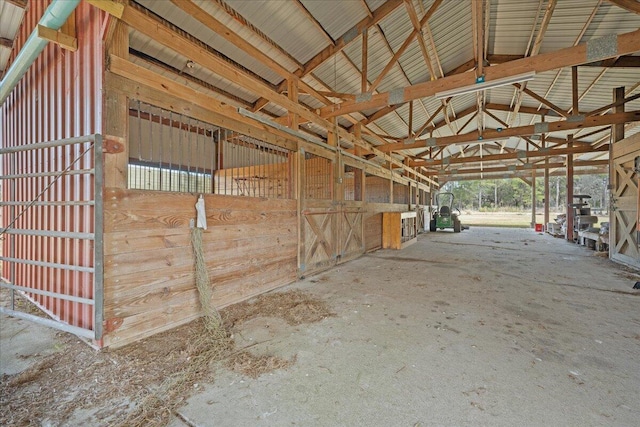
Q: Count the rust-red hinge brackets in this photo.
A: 2